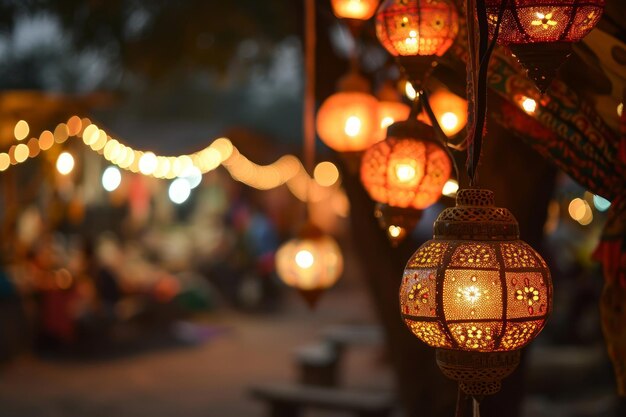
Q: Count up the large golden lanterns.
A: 1